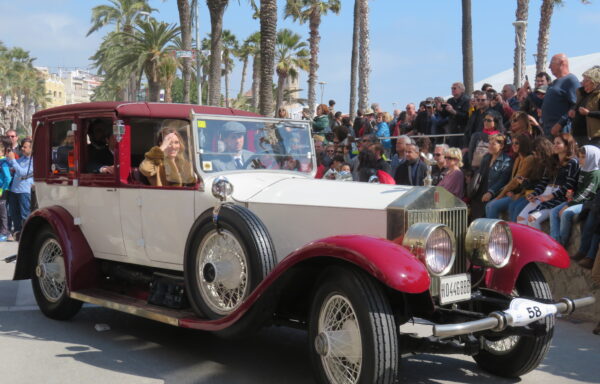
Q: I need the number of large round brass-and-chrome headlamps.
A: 2